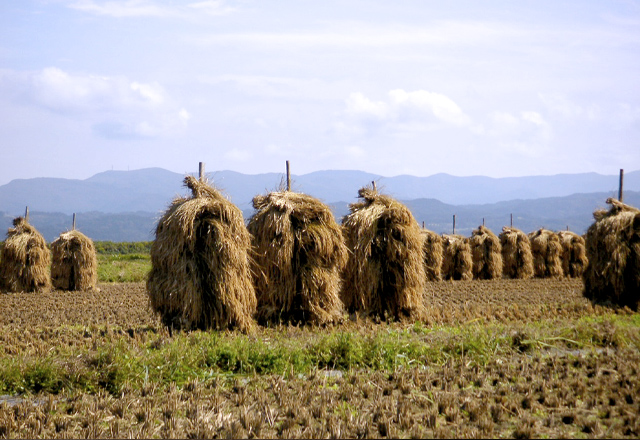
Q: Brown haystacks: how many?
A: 12